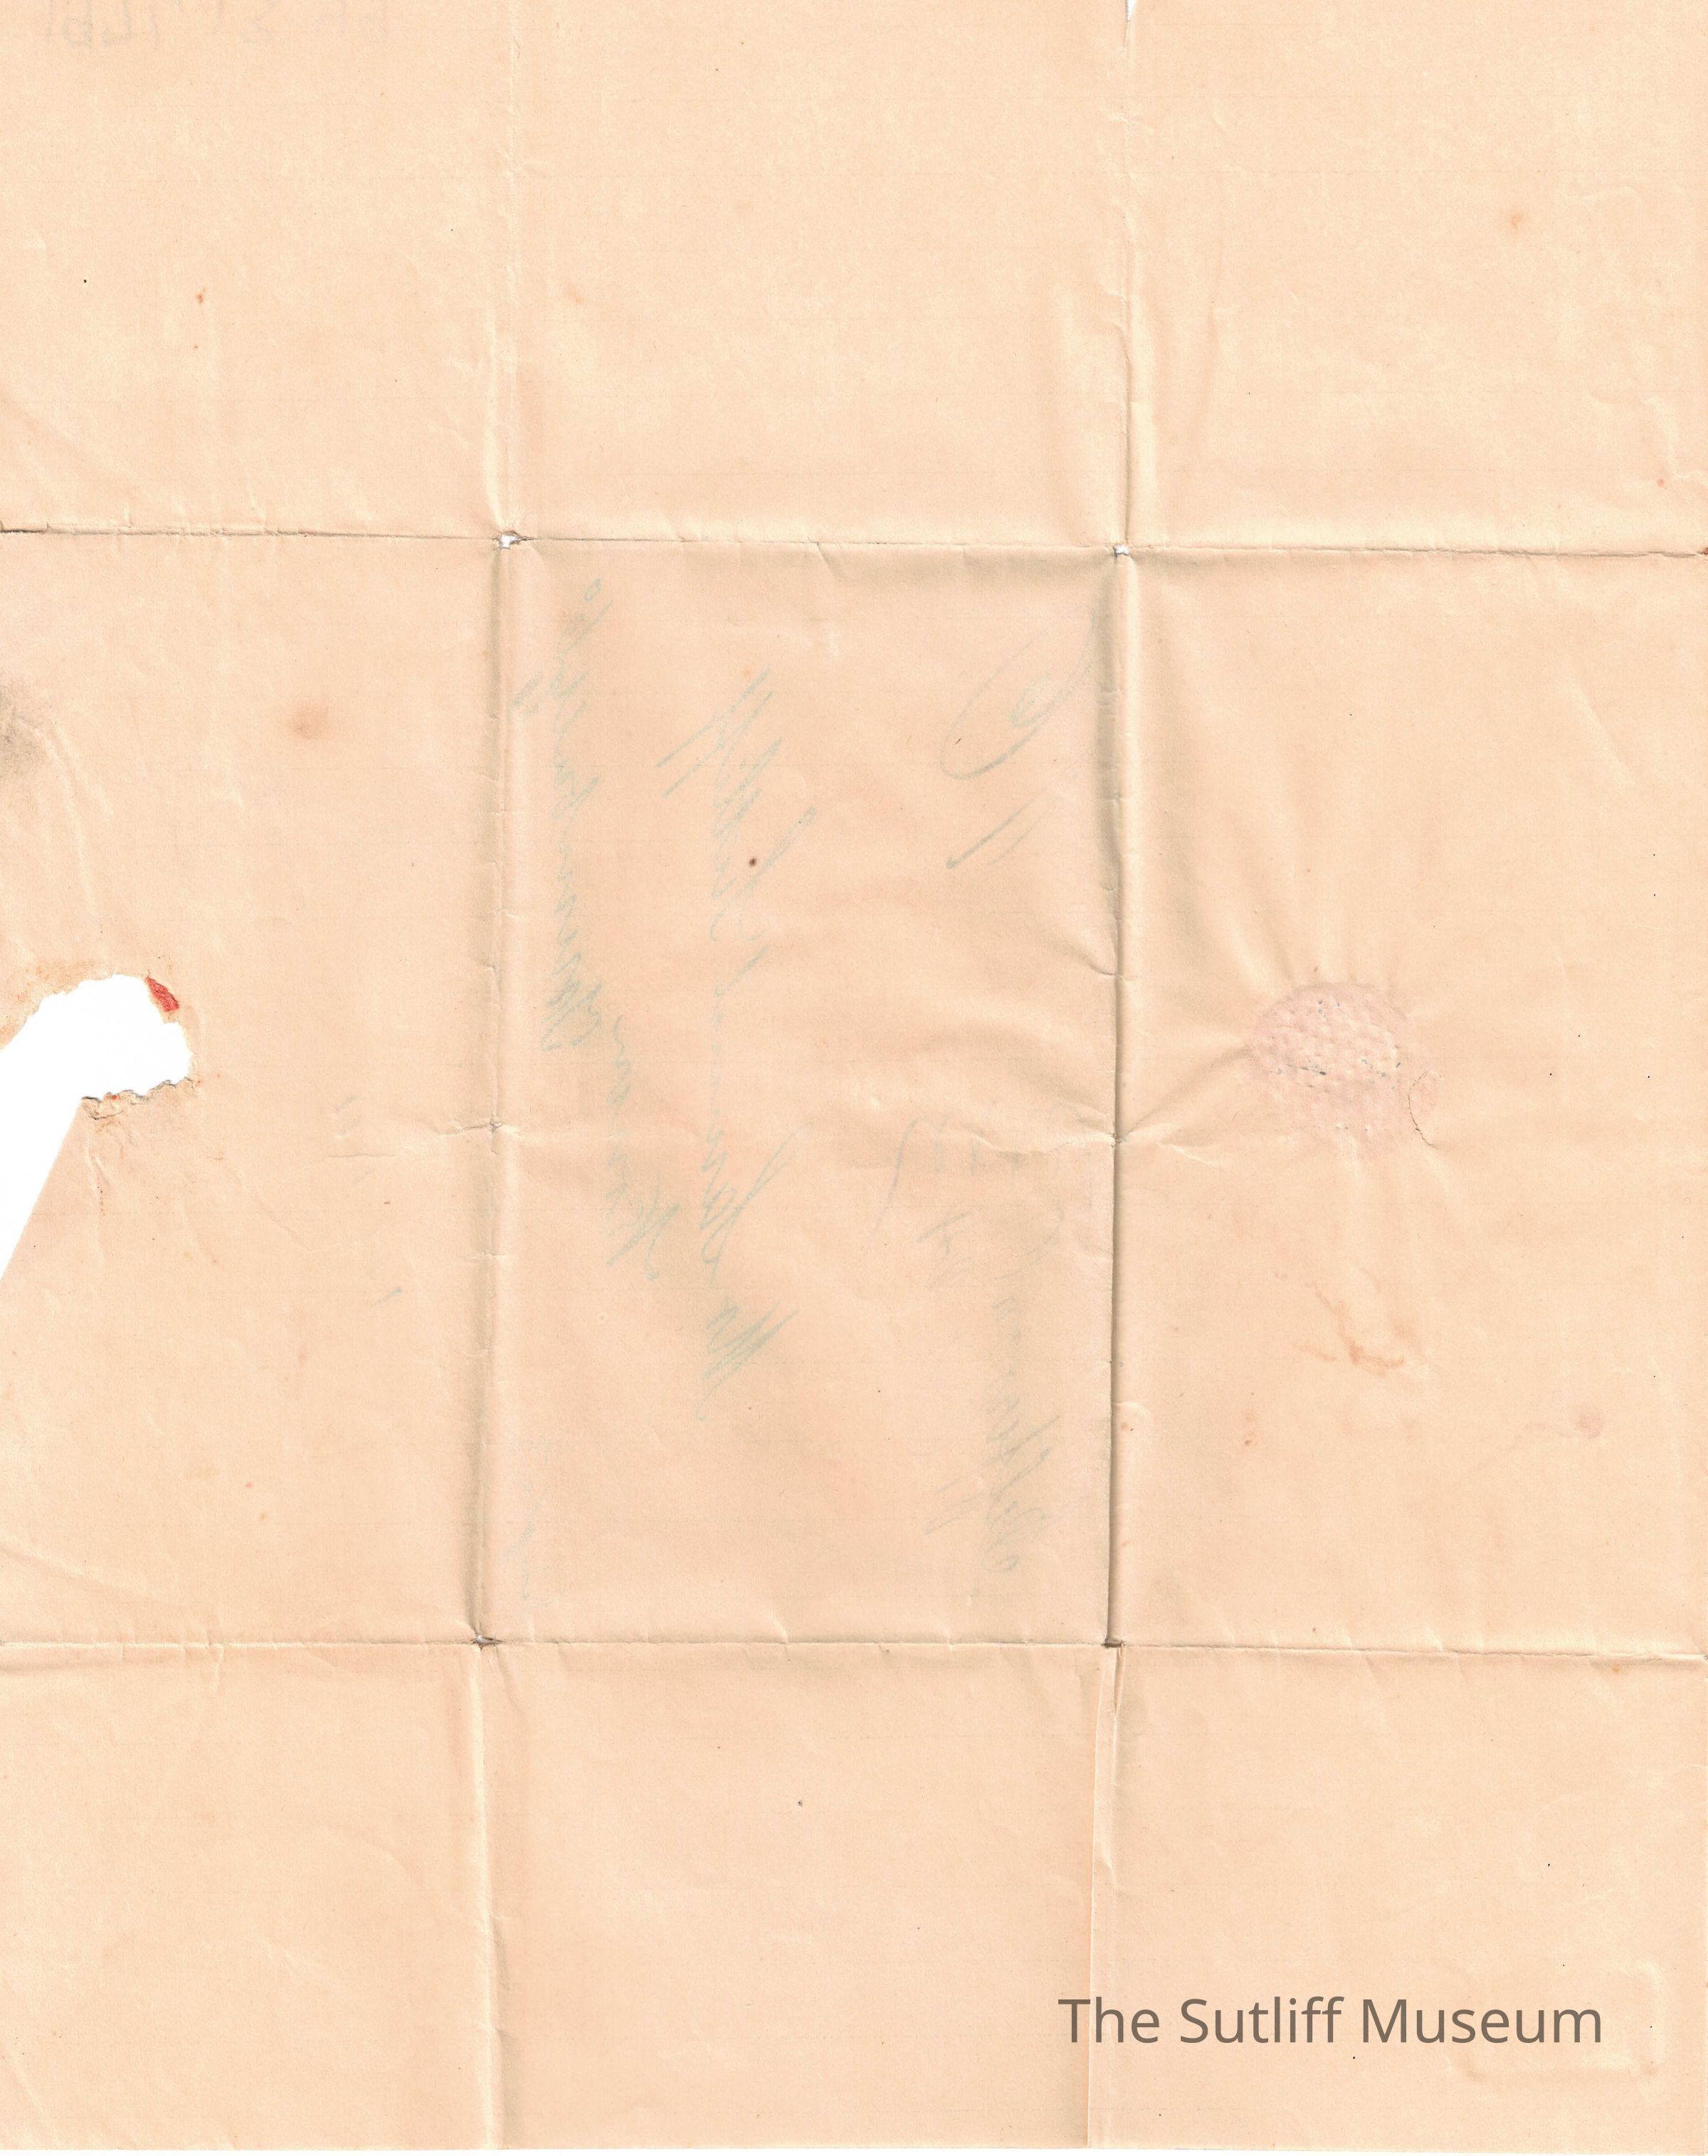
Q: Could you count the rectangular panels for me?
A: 9